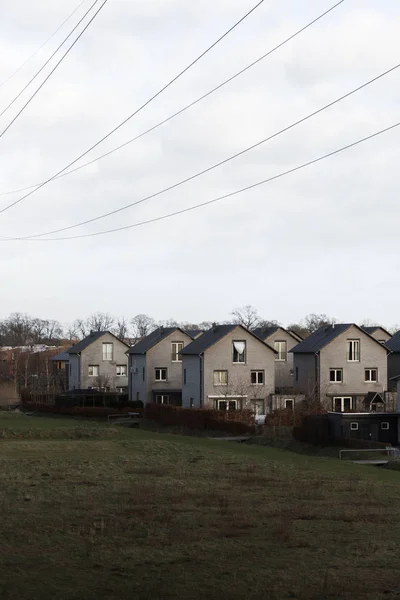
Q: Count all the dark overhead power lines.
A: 7